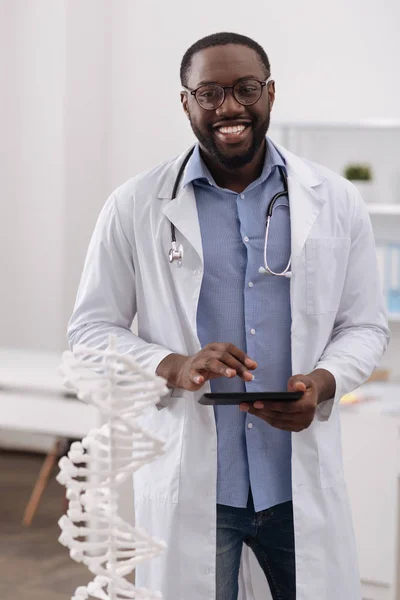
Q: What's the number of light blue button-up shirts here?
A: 1